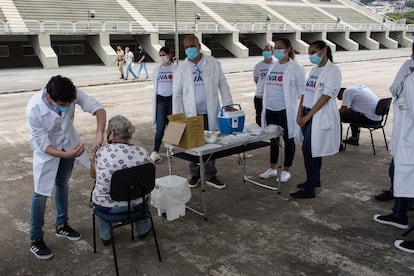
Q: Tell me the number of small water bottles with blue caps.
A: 0